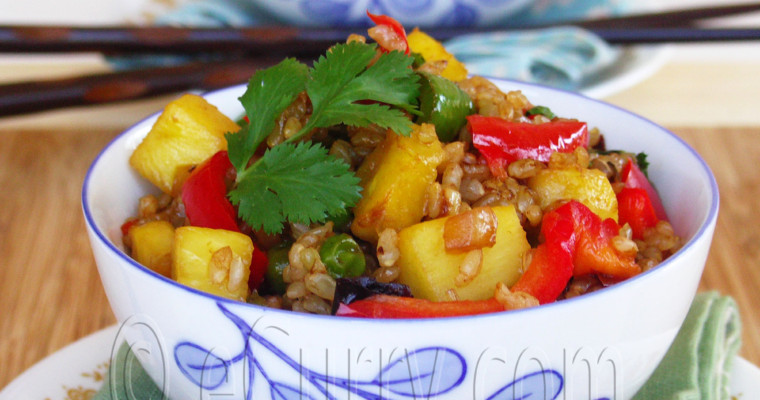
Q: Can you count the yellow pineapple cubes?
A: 7